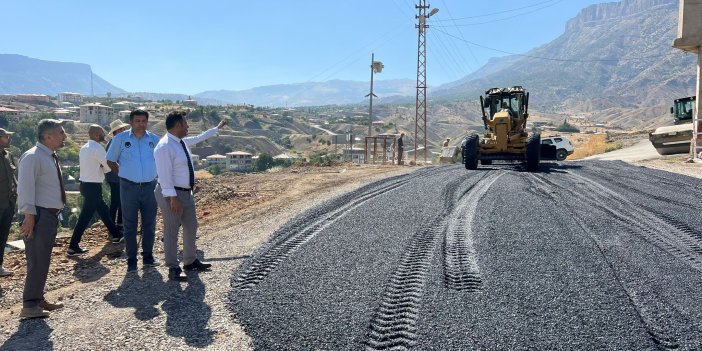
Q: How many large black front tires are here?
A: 2